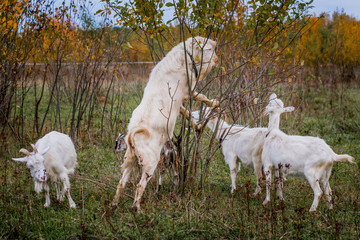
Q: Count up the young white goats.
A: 3